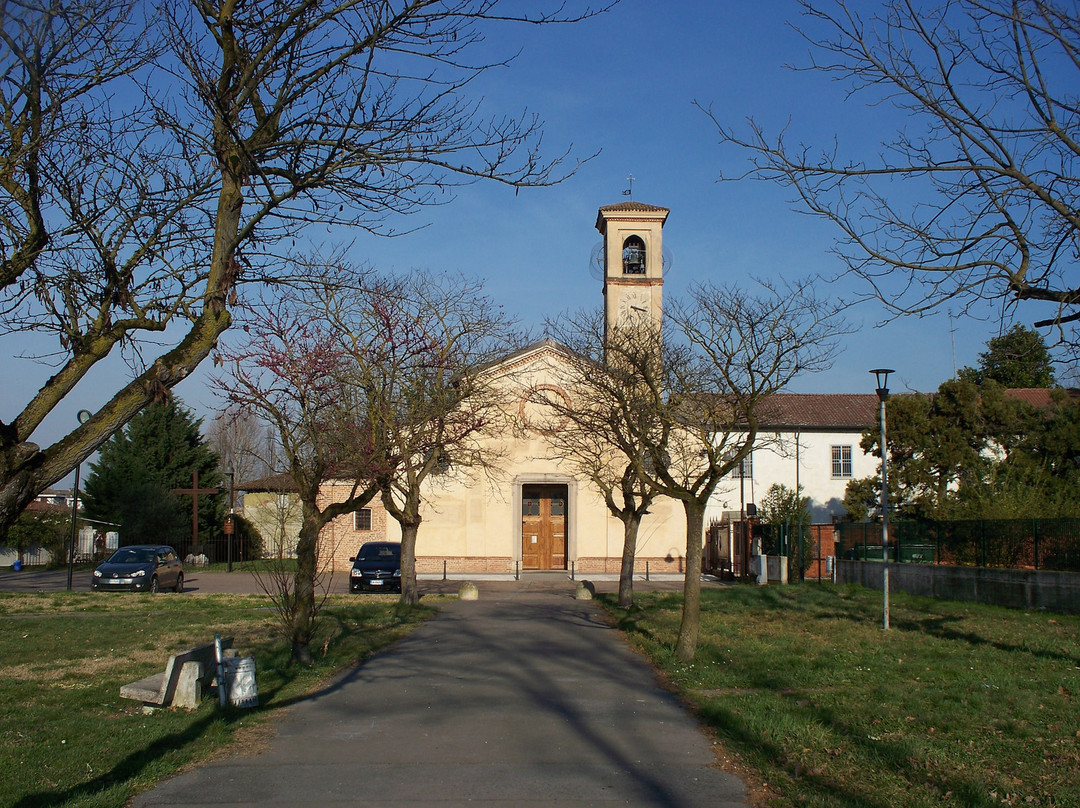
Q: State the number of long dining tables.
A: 0